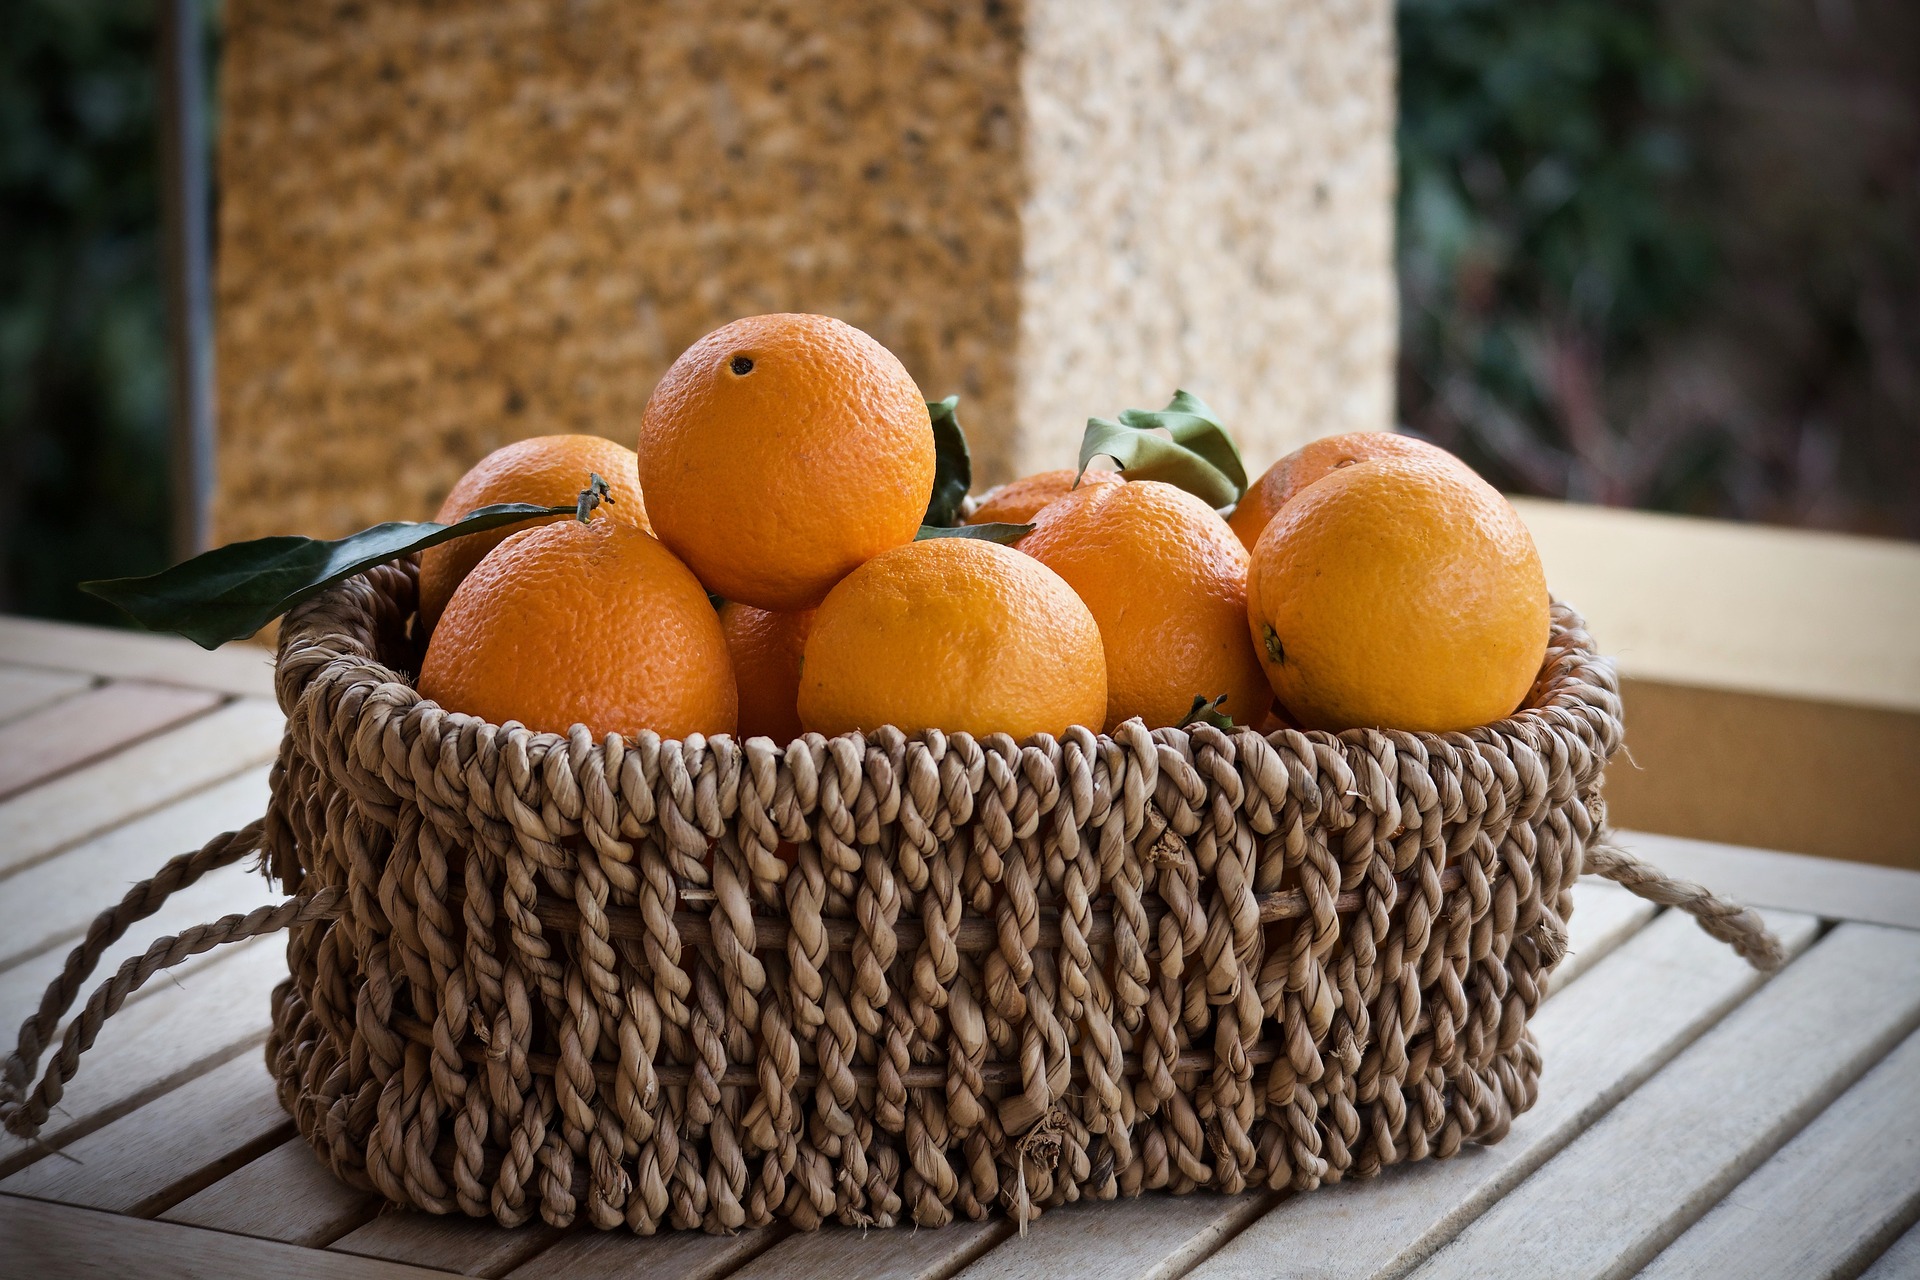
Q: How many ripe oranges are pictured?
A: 9